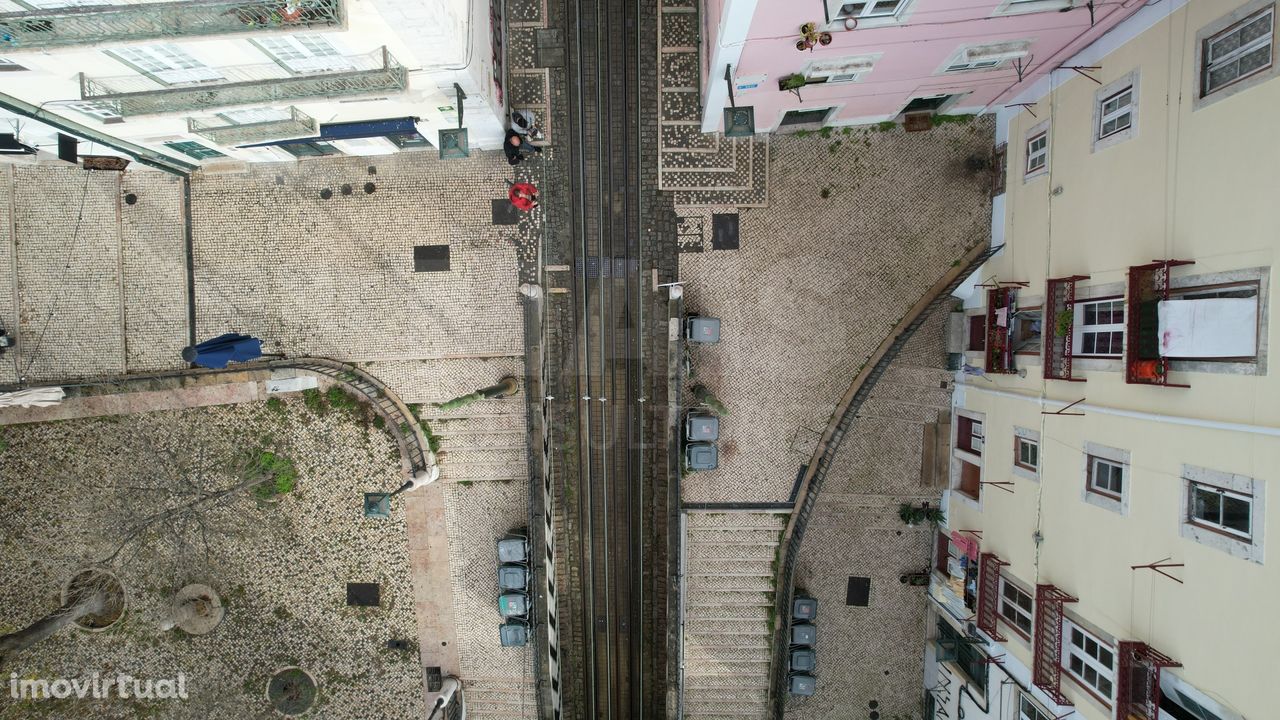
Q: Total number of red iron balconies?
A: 6